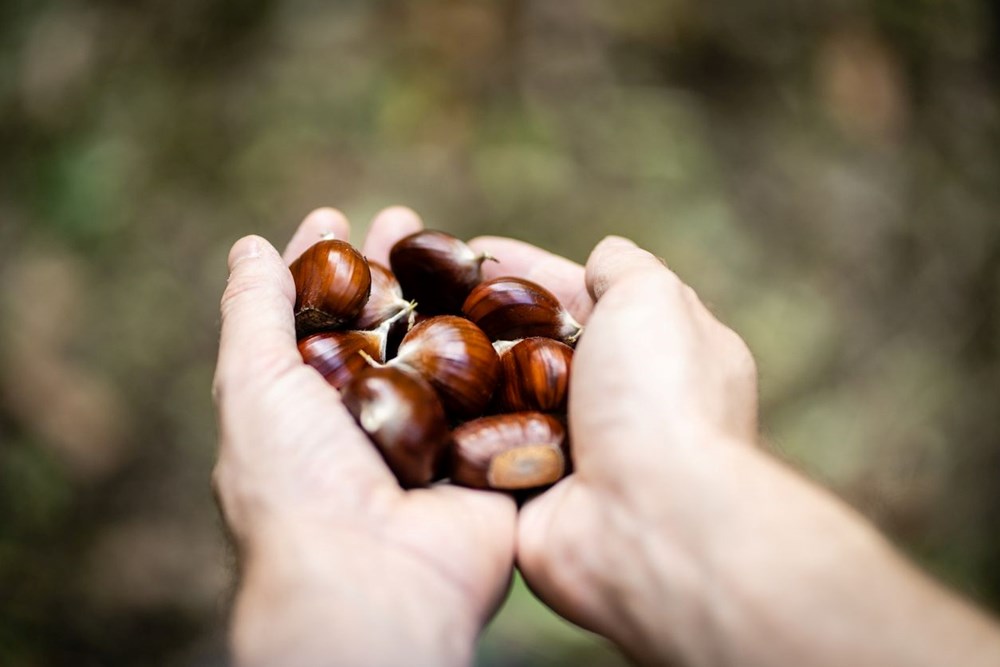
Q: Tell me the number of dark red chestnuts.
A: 9